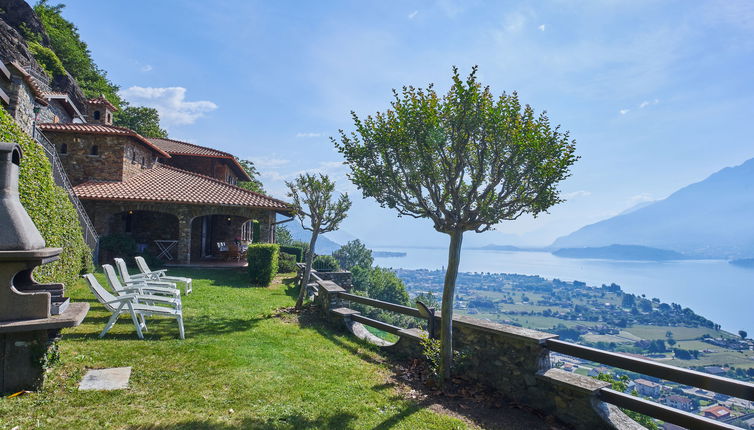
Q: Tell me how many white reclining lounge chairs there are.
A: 4